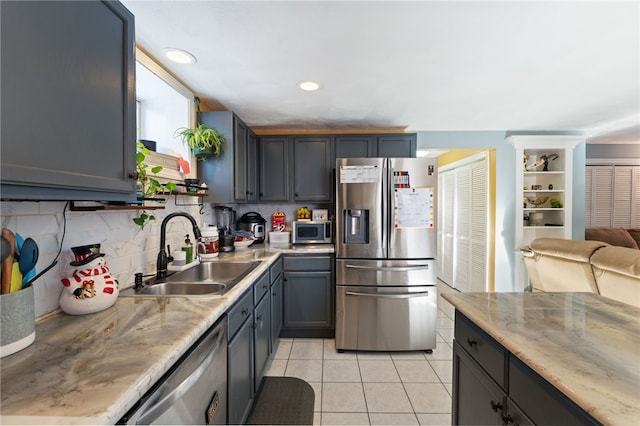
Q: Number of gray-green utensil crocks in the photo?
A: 1